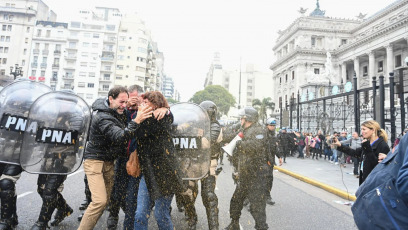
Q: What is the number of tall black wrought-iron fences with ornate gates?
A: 1